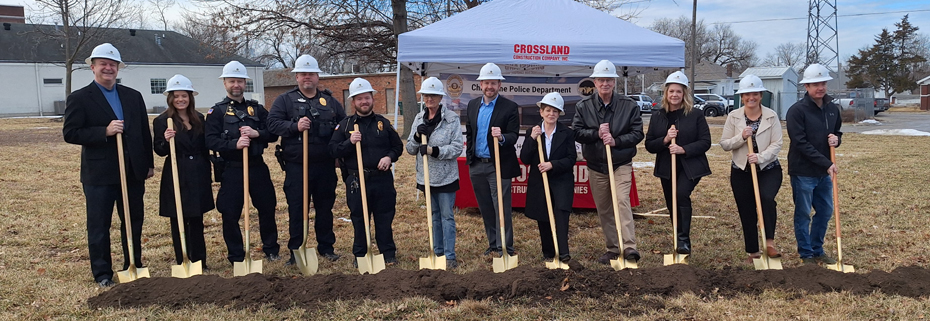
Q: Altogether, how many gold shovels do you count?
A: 12